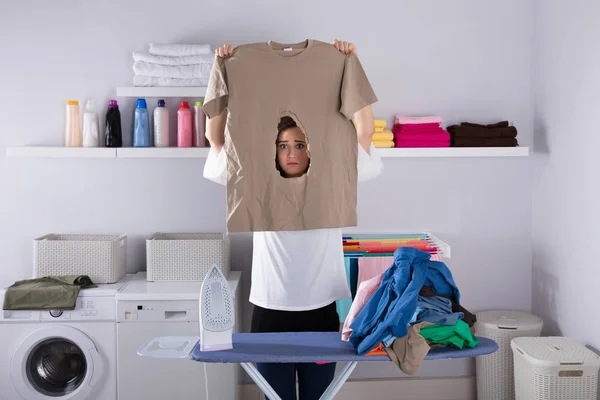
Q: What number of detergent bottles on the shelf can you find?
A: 7